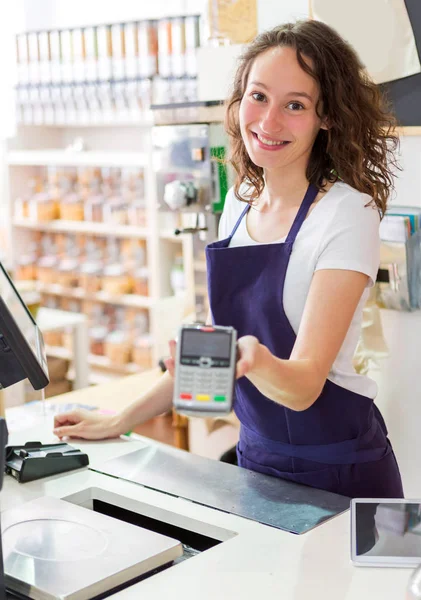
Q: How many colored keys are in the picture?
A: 3